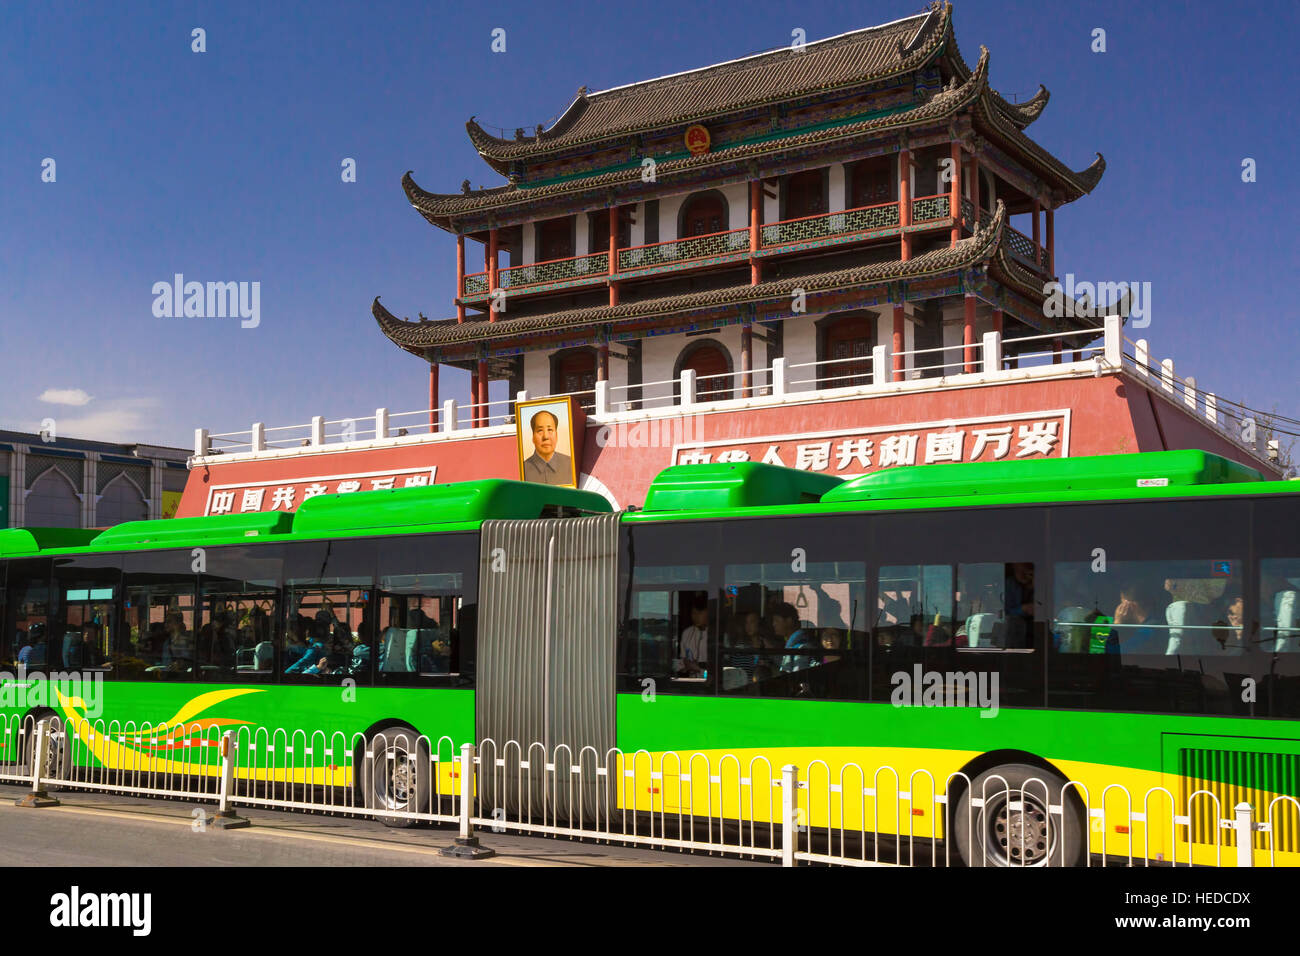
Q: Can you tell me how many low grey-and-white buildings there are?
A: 1